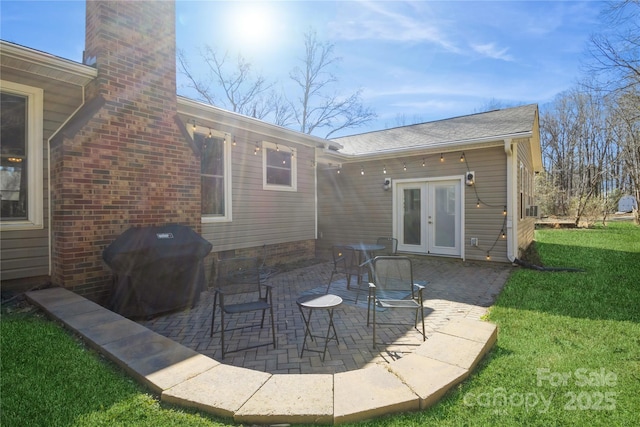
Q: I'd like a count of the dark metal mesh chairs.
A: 4